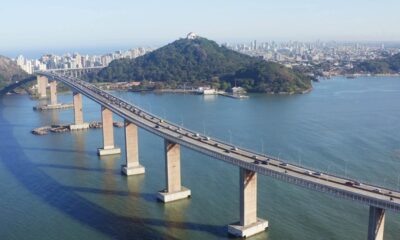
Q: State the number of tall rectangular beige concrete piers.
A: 8